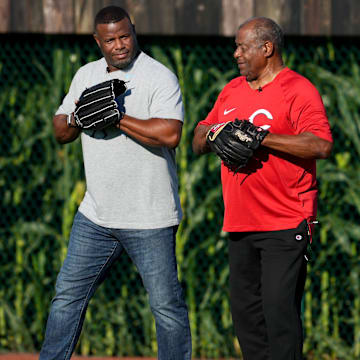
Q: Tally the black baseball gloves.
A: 2